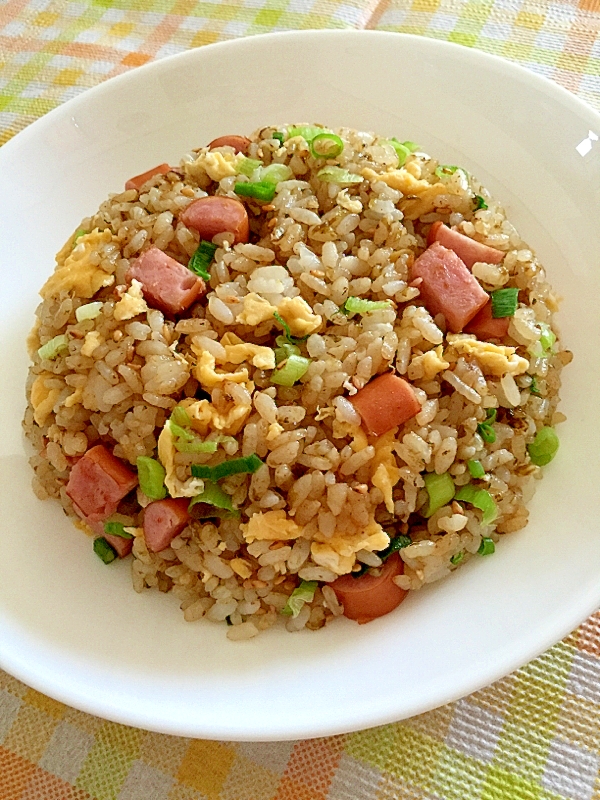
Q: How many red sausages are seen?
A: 12